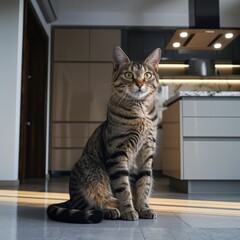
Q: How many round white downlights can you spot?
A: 4